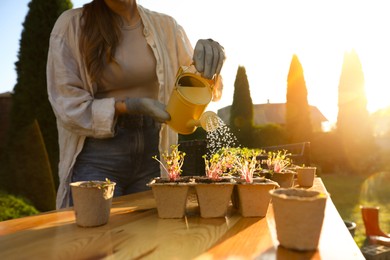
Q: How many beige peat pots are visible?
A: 7